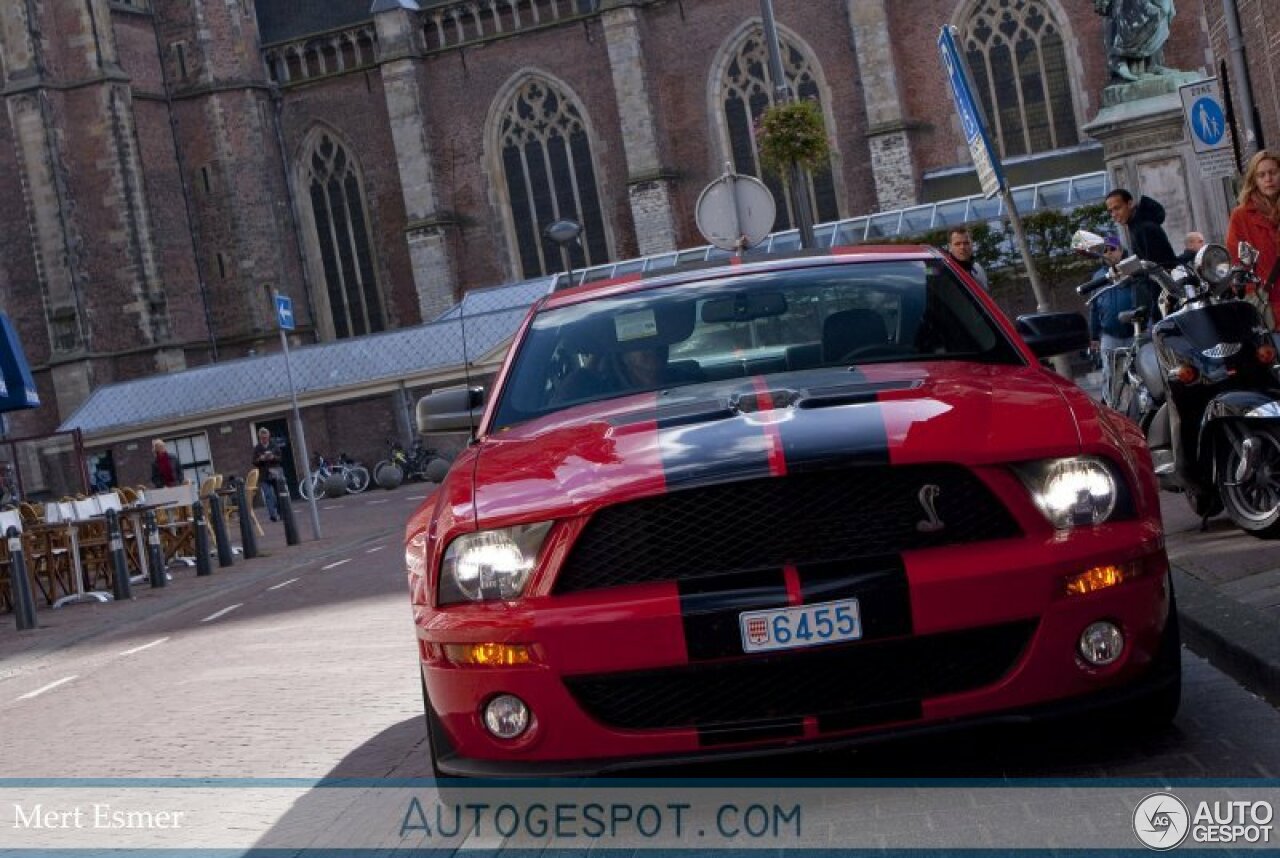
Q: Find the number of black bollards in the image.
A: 7